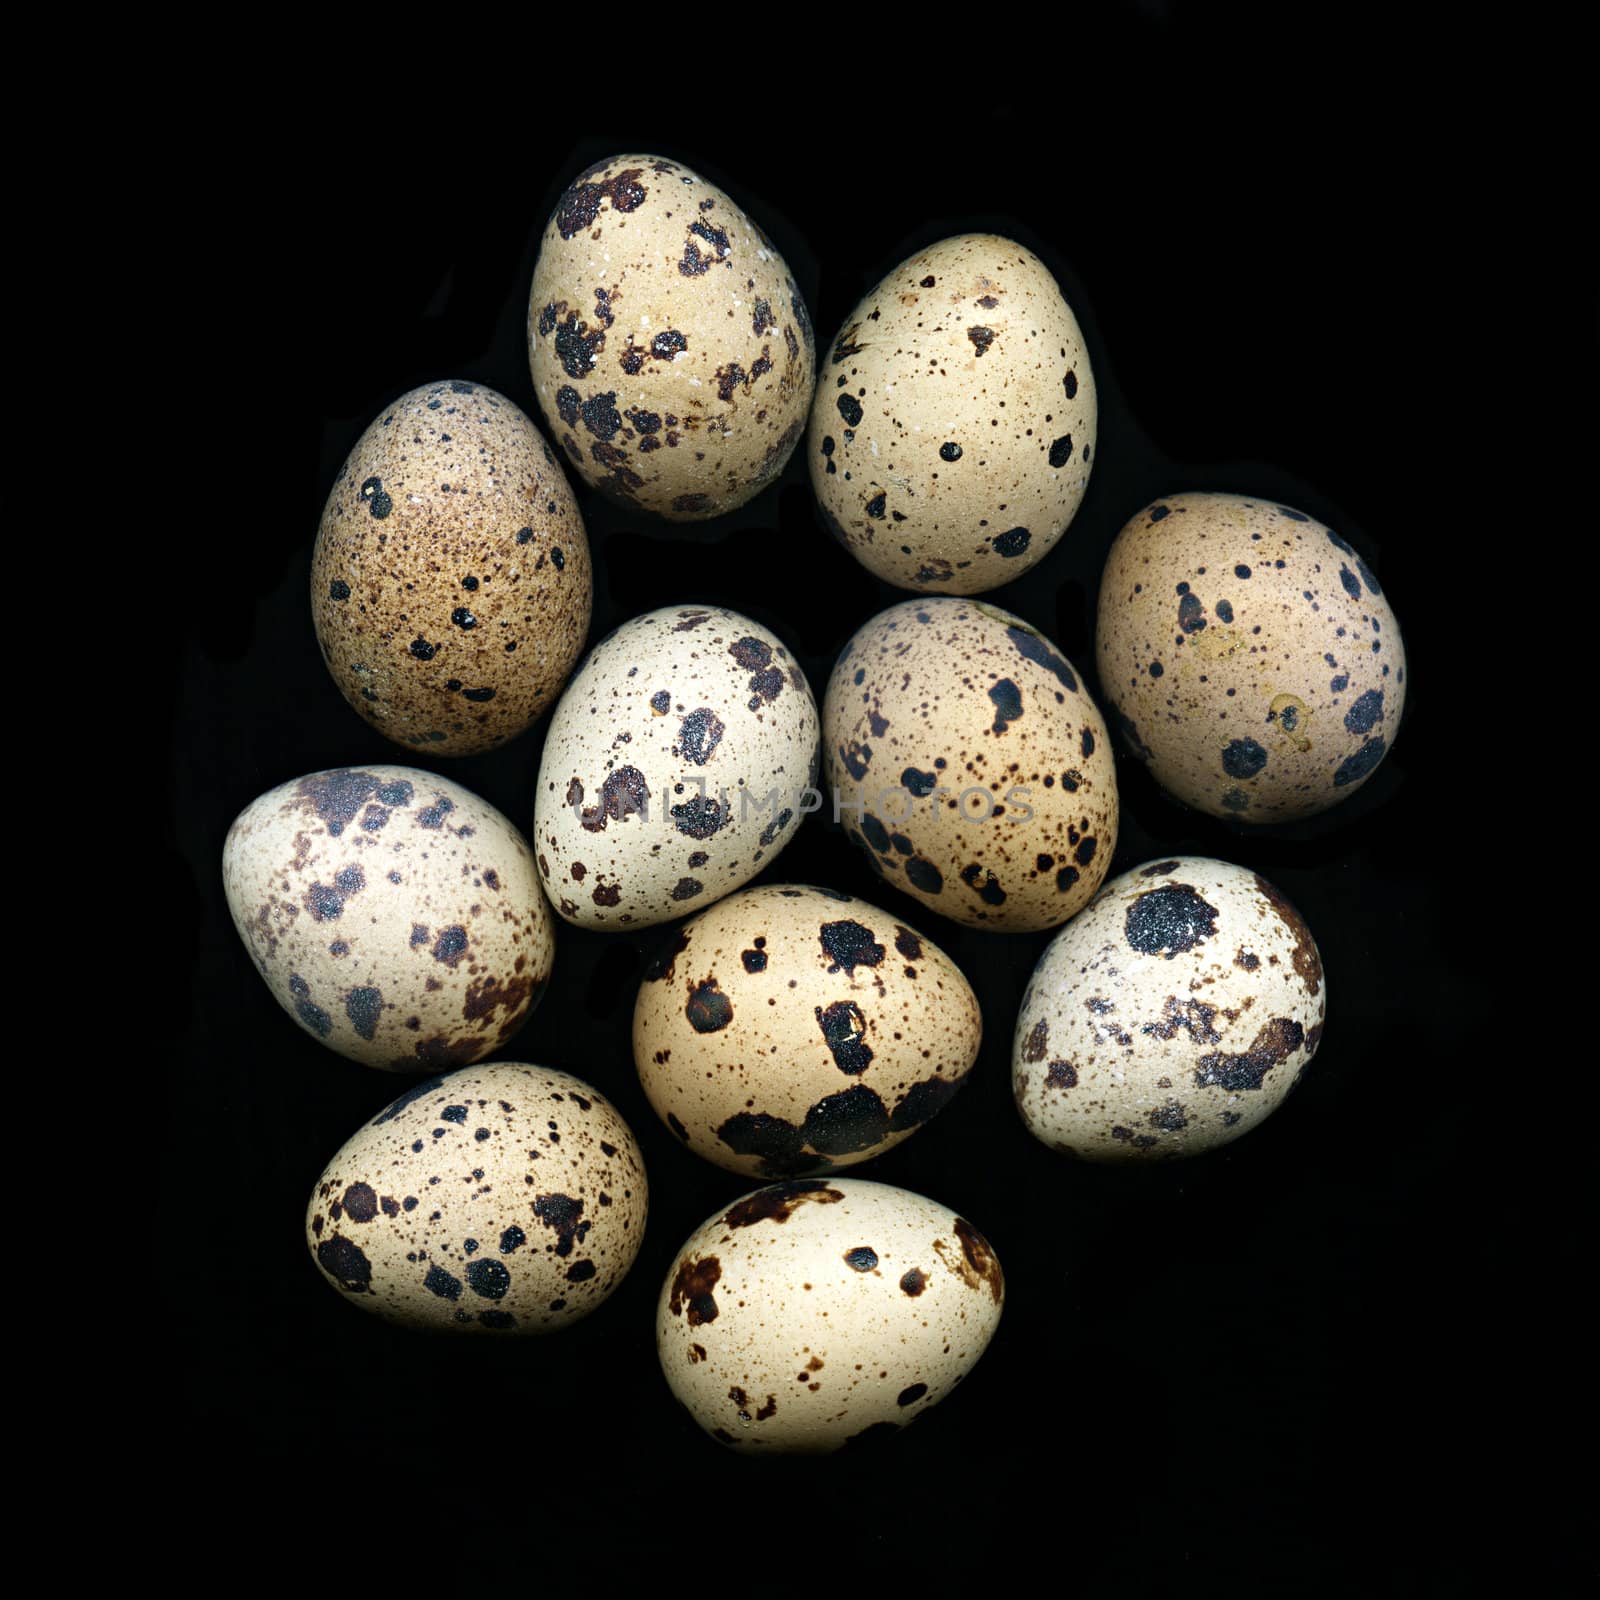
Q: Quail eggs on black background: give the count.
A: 11